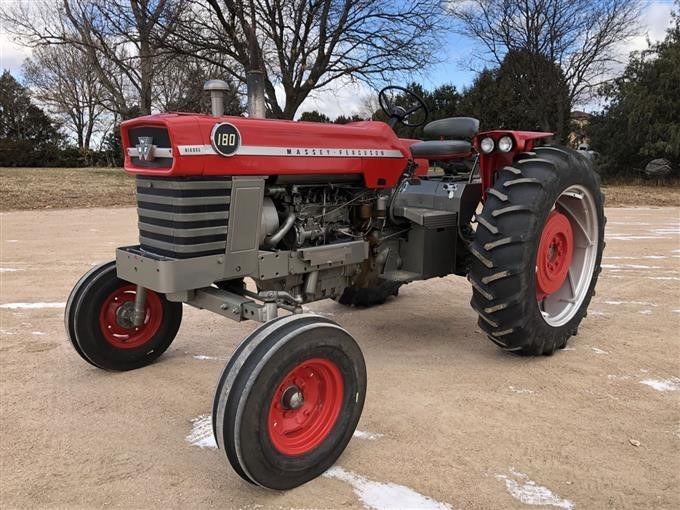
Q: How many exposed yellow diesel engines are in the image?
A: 0